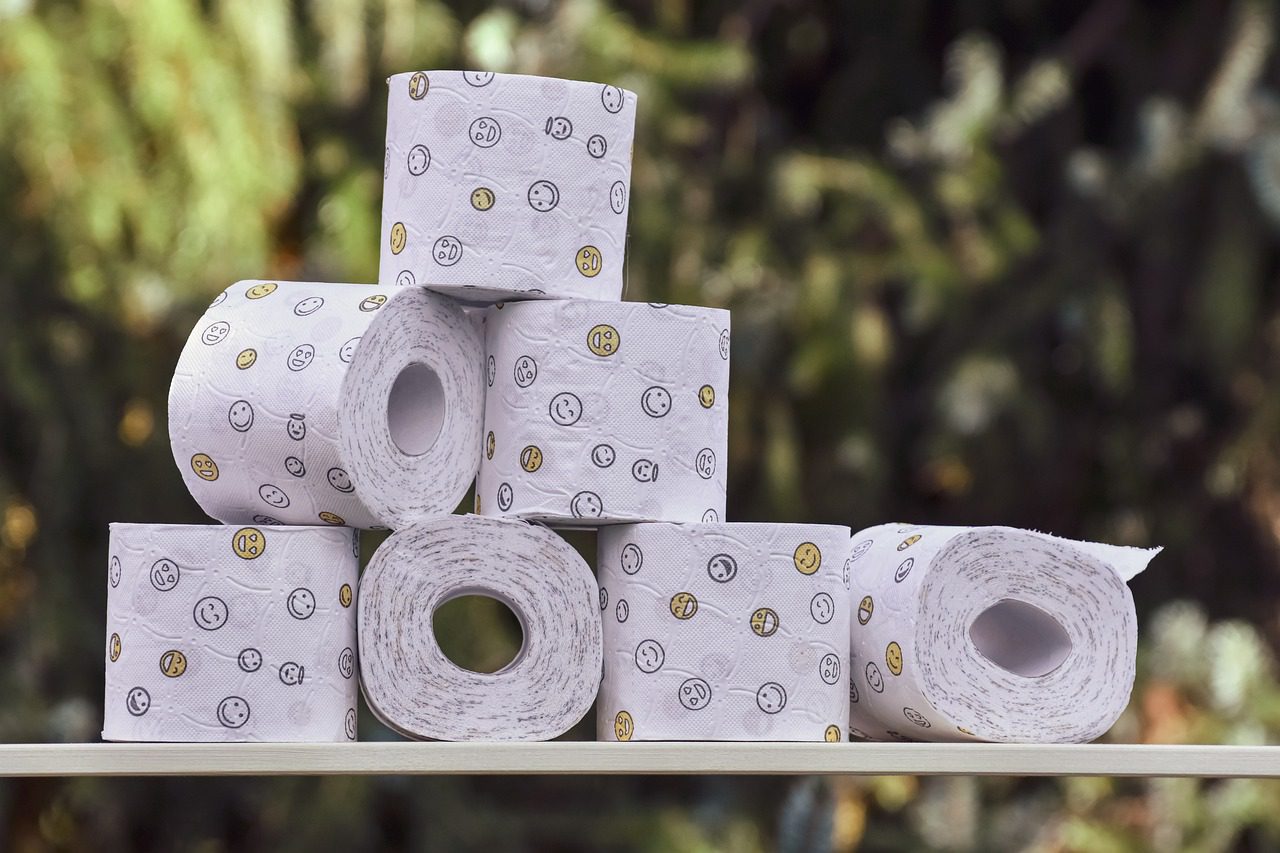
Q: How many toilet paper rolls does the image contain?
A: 7